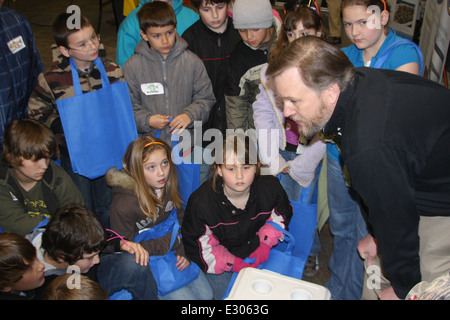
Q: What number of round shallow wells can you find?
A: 2